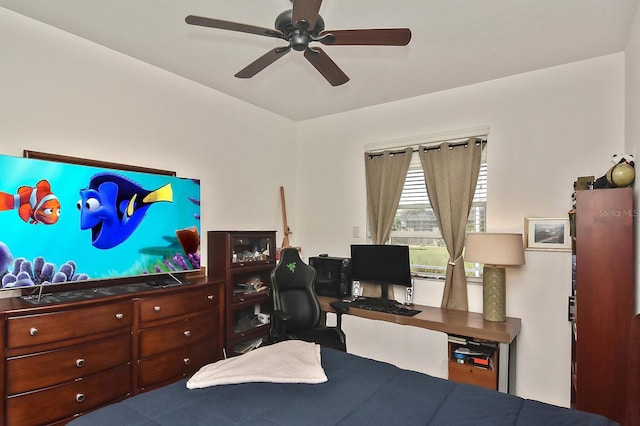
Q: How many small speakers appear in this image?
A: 2